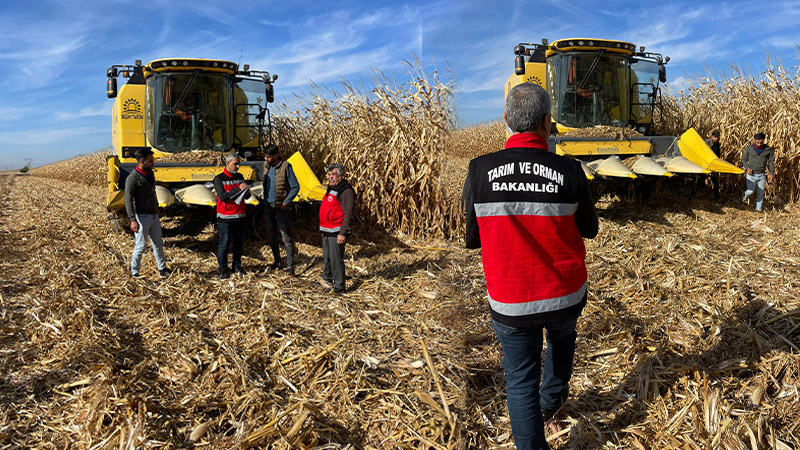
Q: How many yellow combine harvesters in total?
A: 2